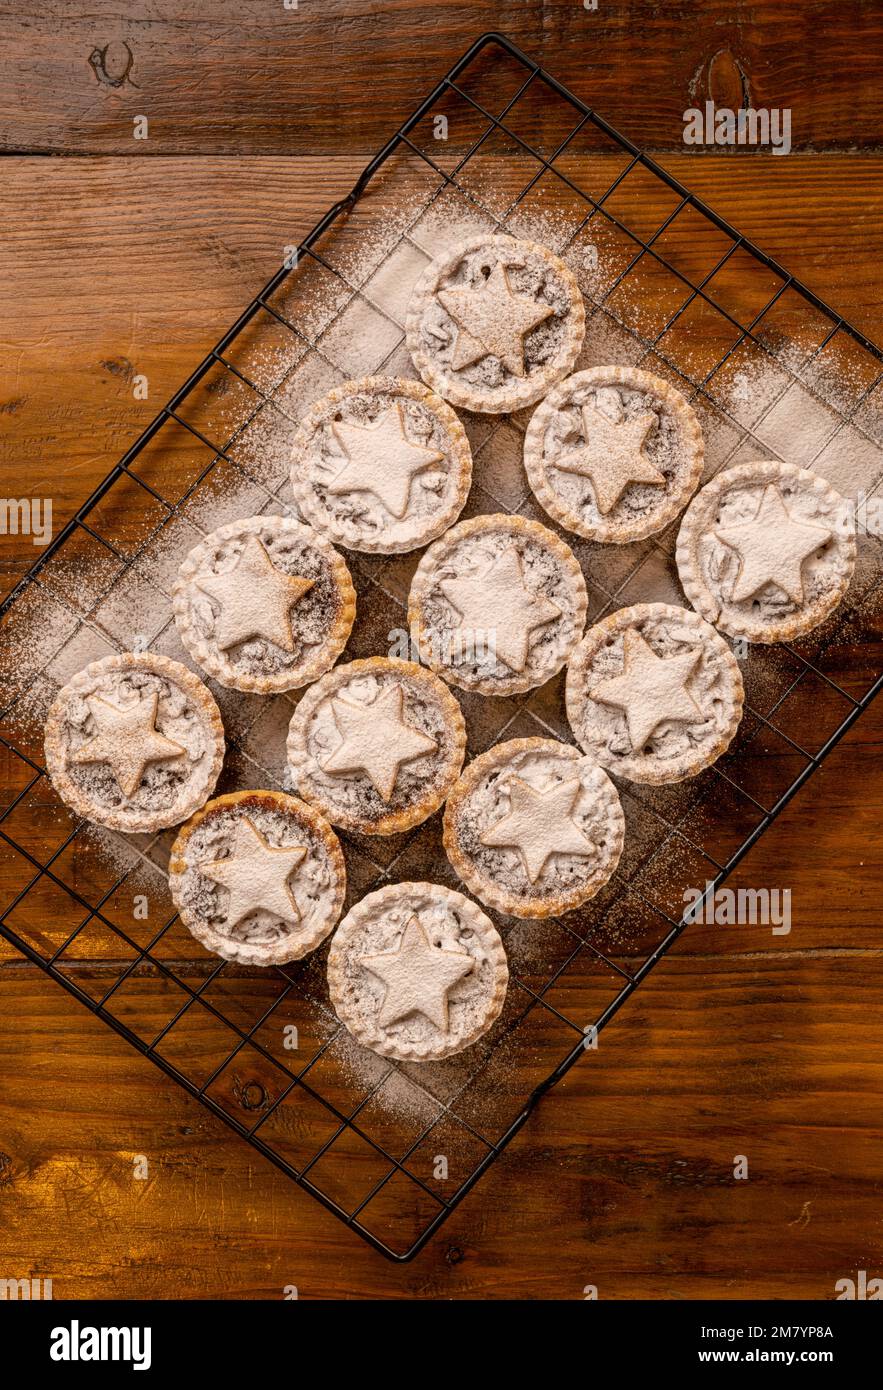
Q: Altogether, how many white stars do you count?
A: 12